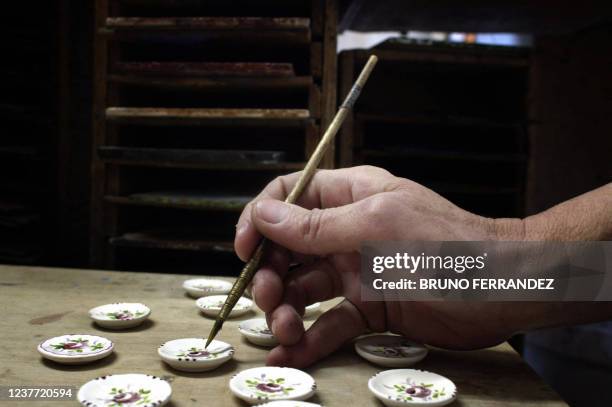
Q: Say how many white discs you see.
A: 12